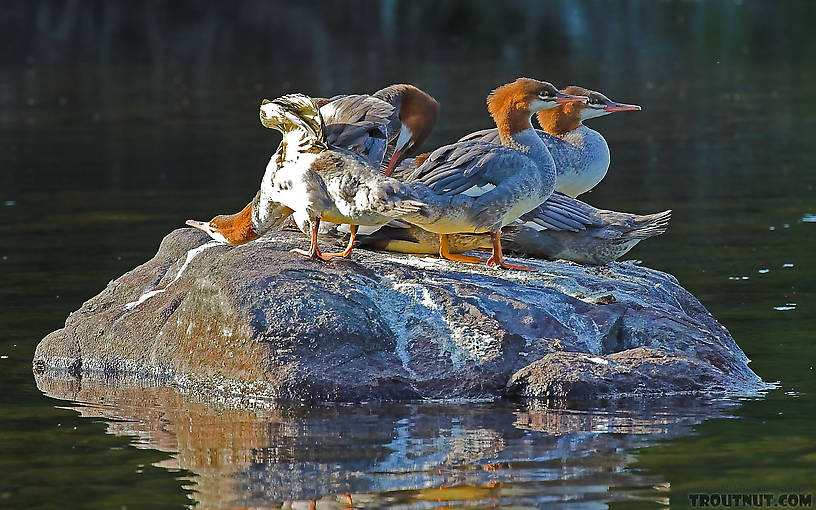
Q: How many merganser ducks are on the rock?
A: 5